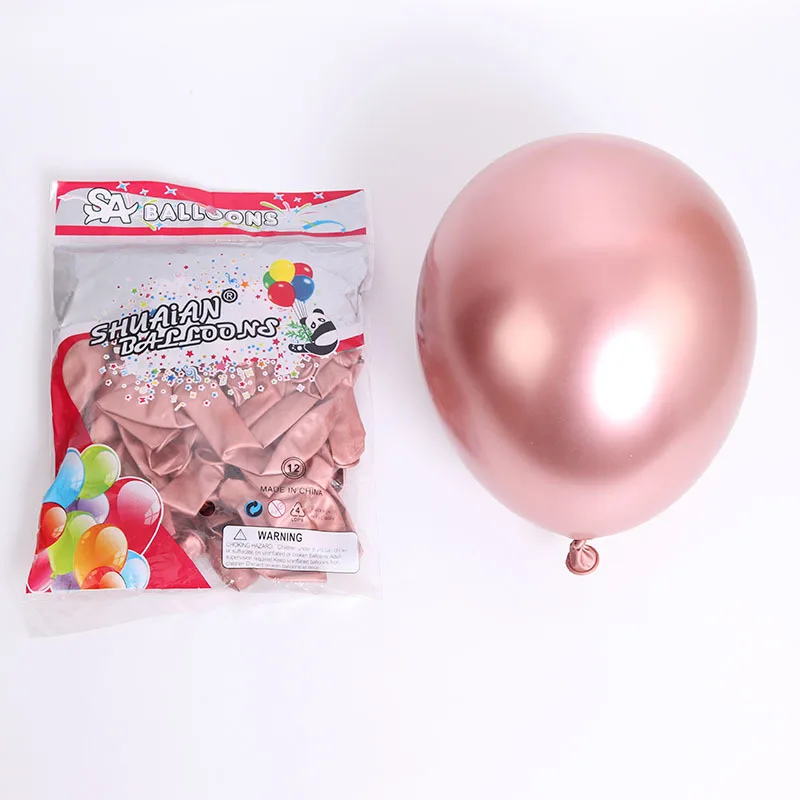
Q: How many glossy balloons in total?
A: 1